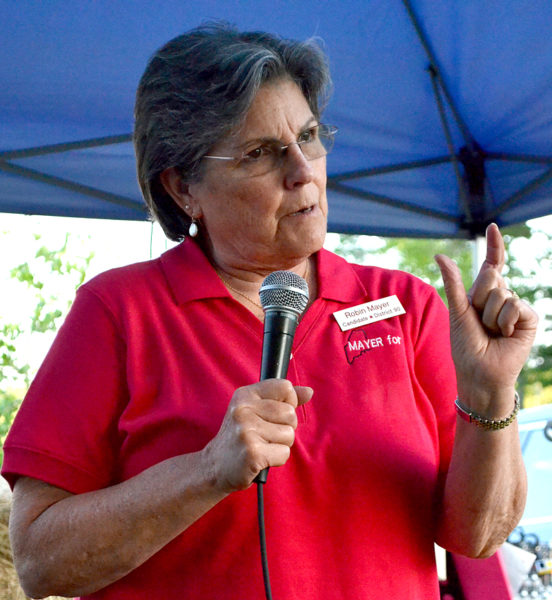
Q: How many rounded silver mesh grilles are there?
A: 1